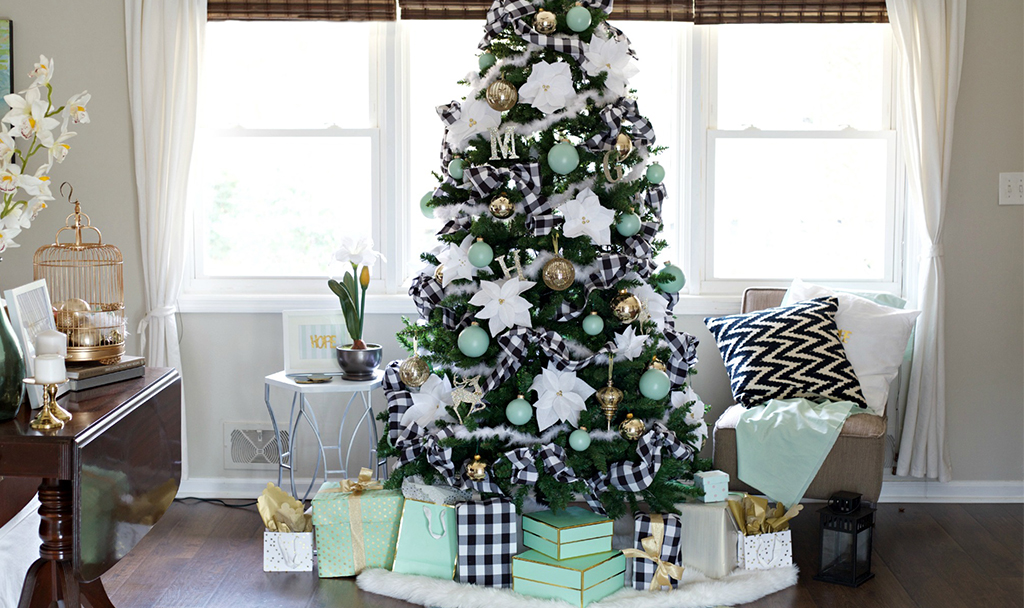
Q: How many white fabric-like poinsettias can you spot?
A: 11